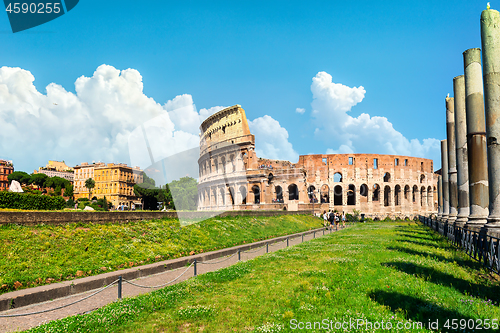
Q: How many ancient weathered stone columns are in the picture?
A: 6